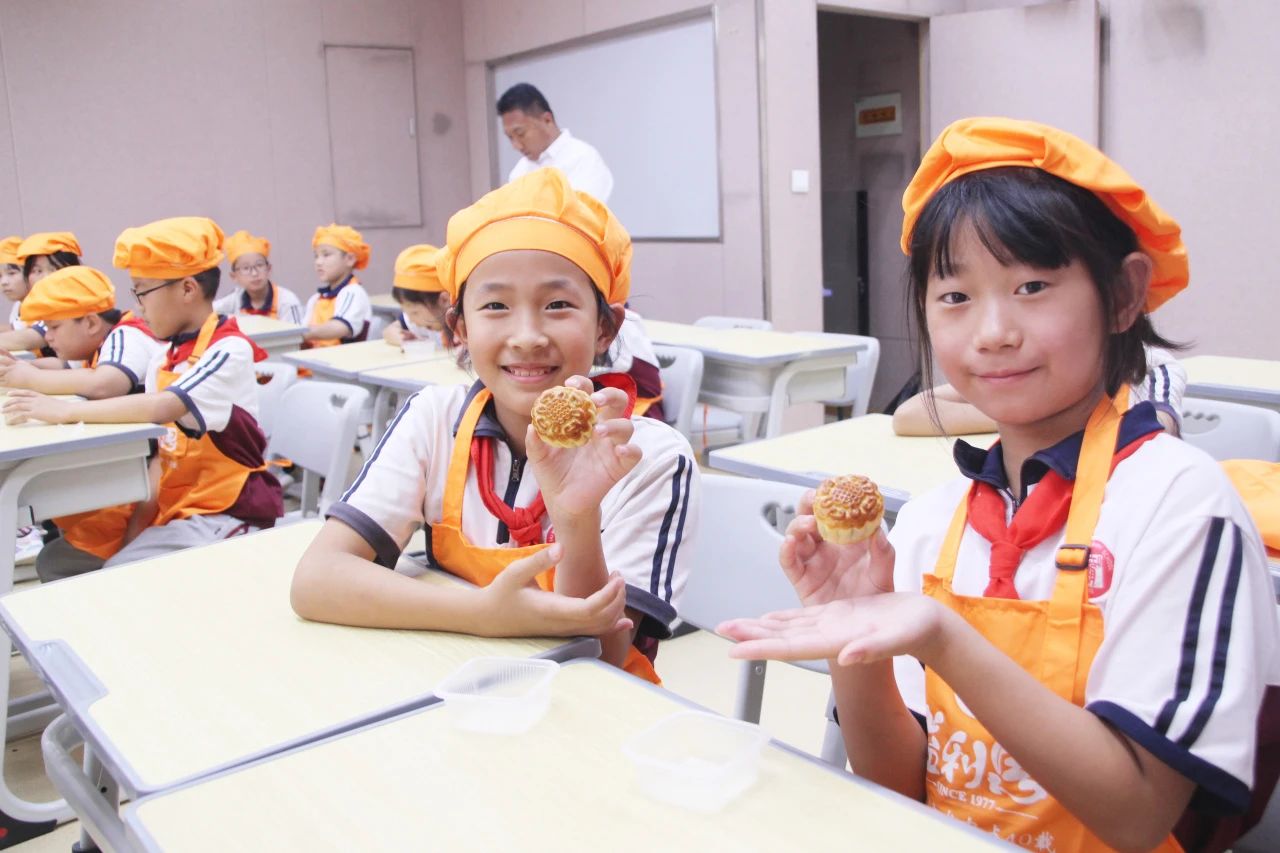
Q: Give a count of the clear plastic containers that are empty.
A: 2